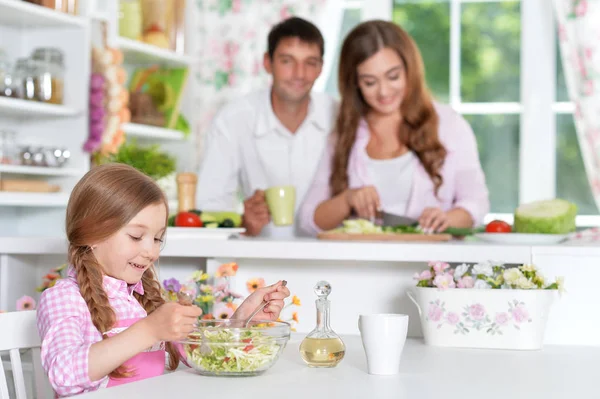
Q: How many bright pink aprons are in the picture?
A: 1